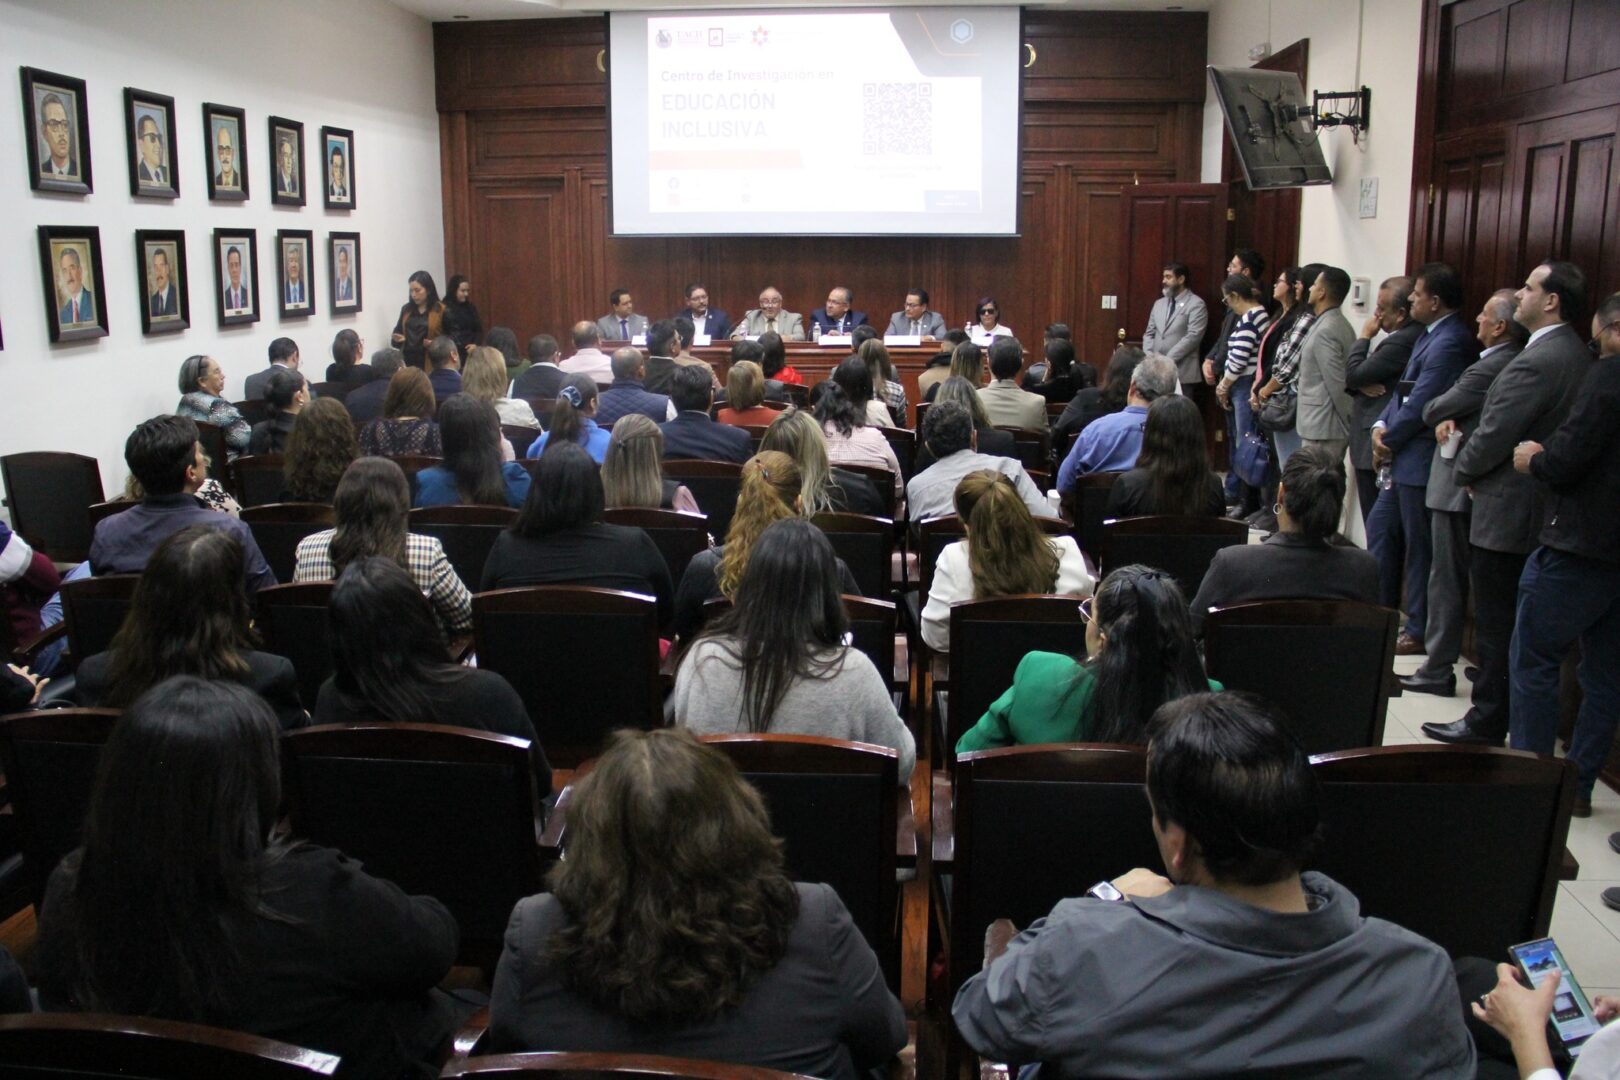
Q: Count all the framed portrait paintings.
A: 10